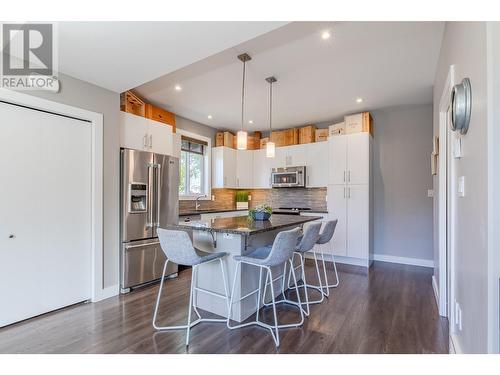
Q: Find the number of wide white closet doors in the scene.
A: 1